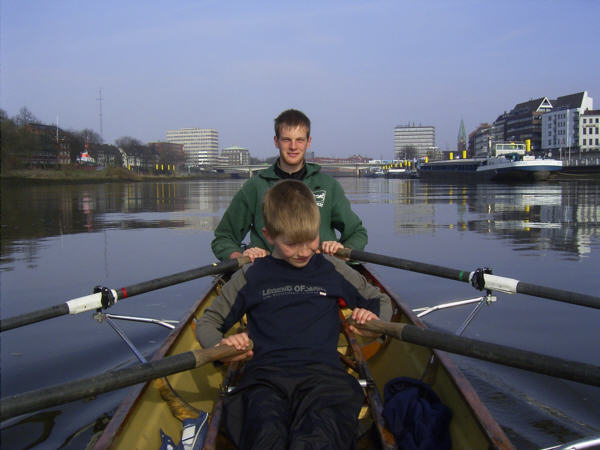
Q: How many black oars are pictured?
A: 4